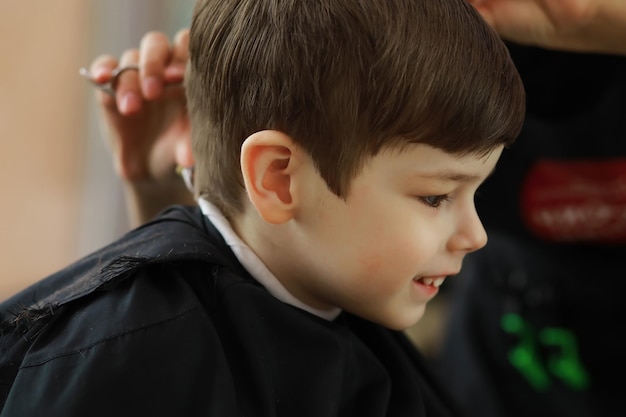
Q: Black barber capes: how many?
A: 1